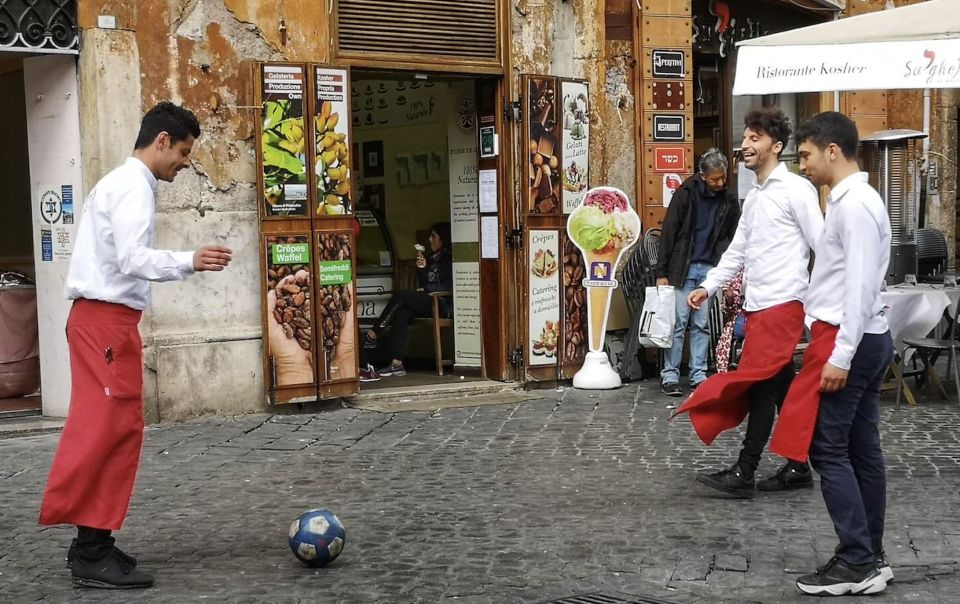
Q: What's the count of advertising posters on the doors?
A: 8